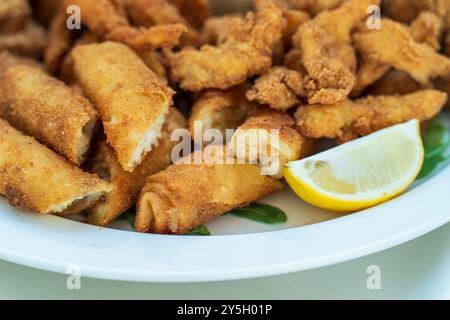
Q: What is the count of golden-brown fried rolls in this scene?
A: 7